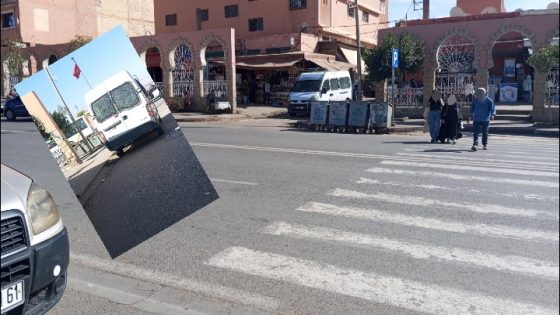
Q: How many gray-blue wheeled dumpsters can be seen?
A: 4